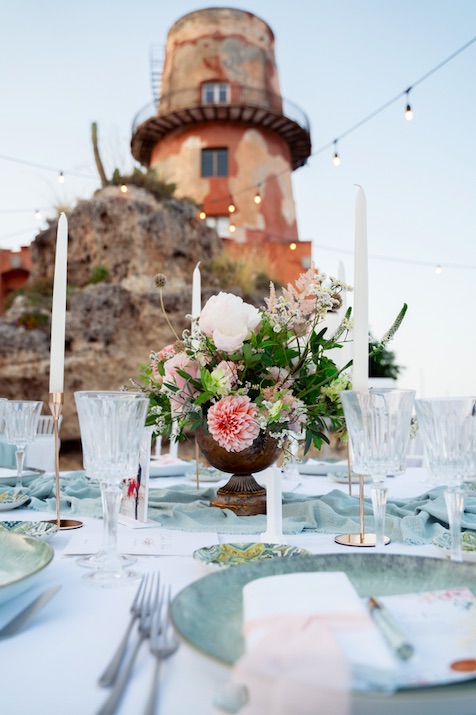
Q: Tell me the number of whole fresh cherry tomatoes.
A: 0